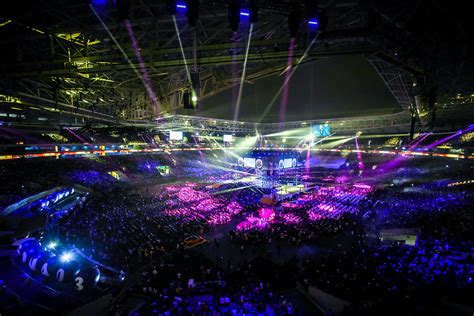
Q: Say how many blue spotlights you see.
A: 4